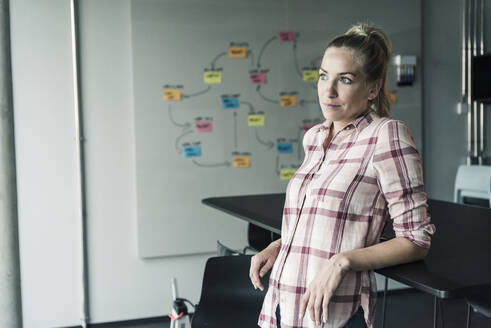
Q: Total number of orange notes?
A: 5